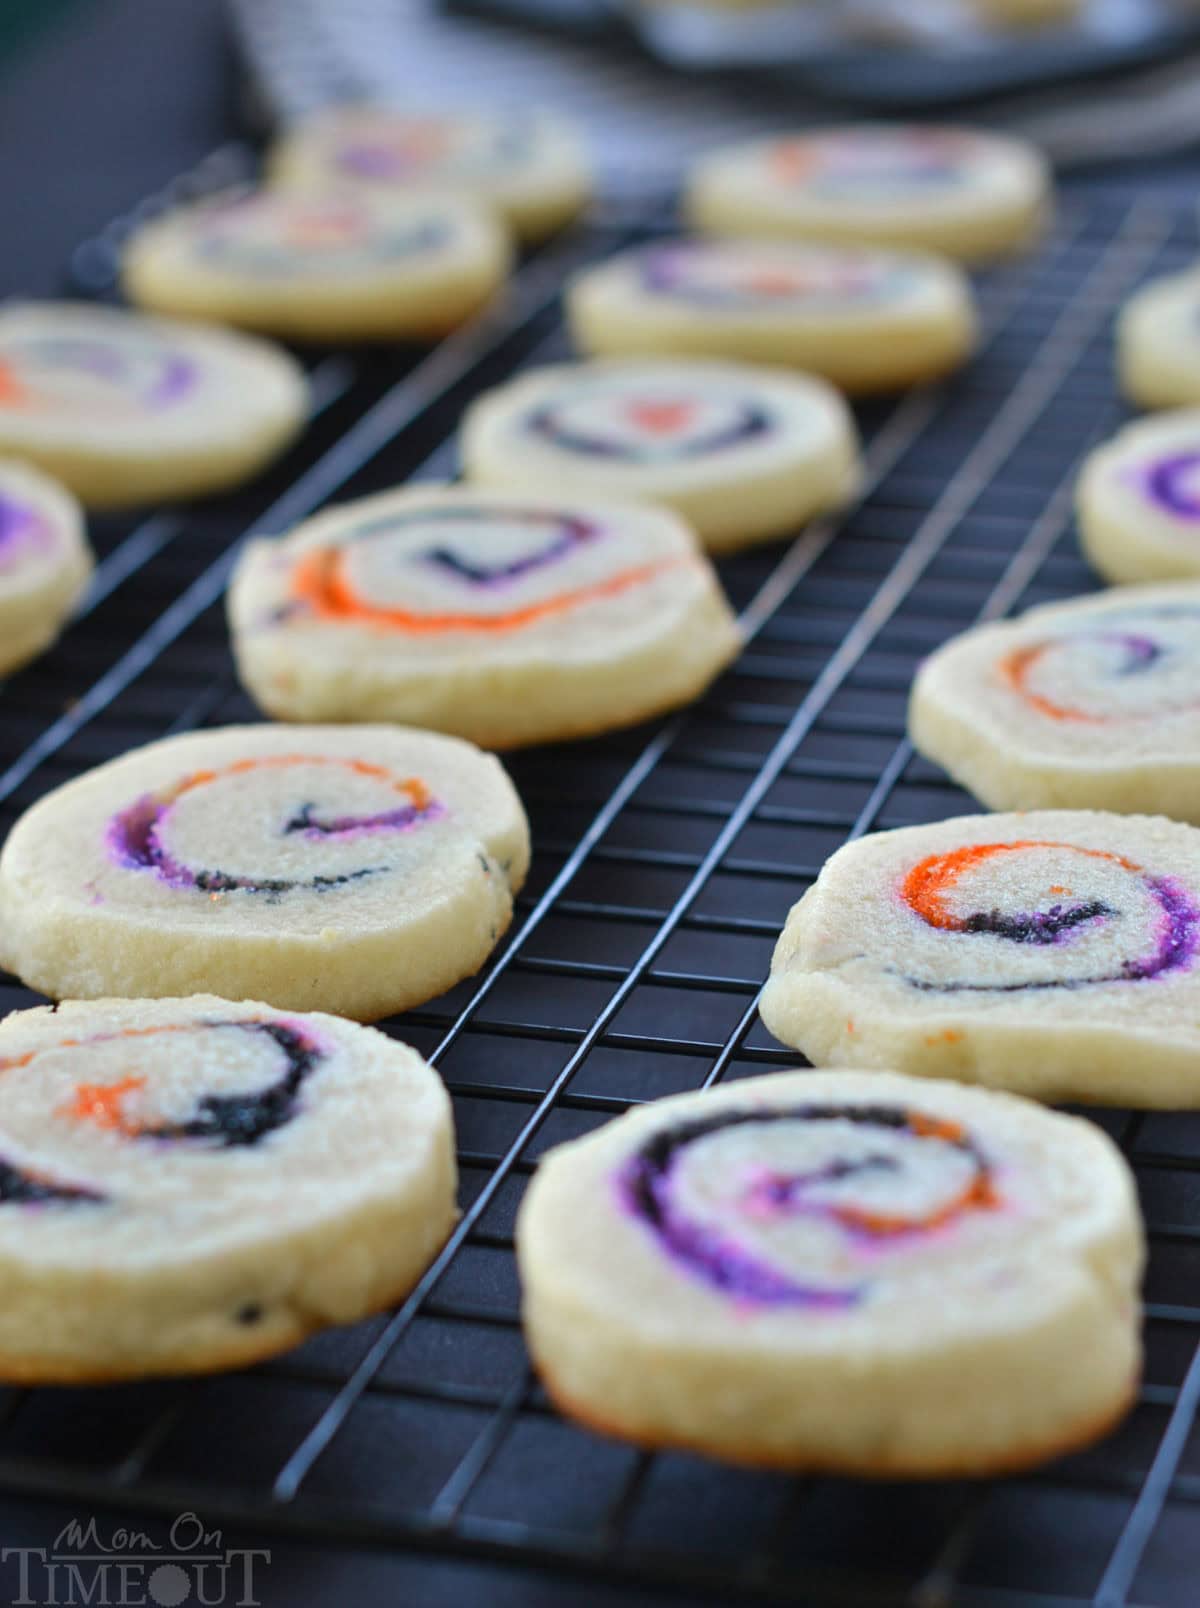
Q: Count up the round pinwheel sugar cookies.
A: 15